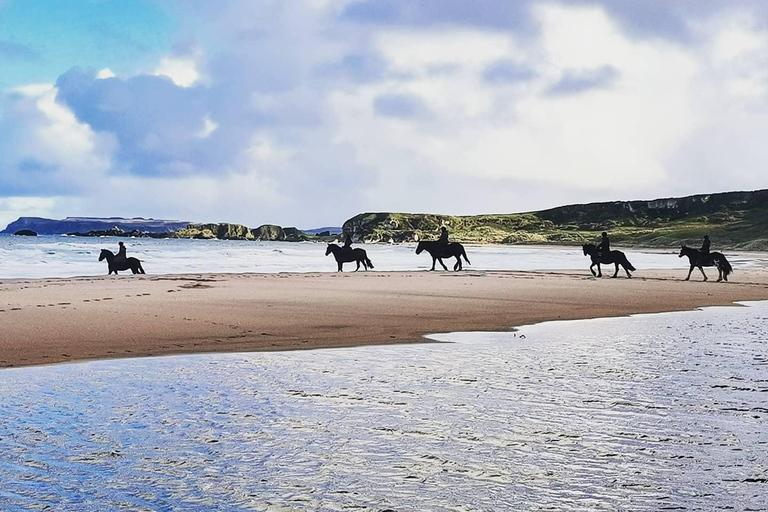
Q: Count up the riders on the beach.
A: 5